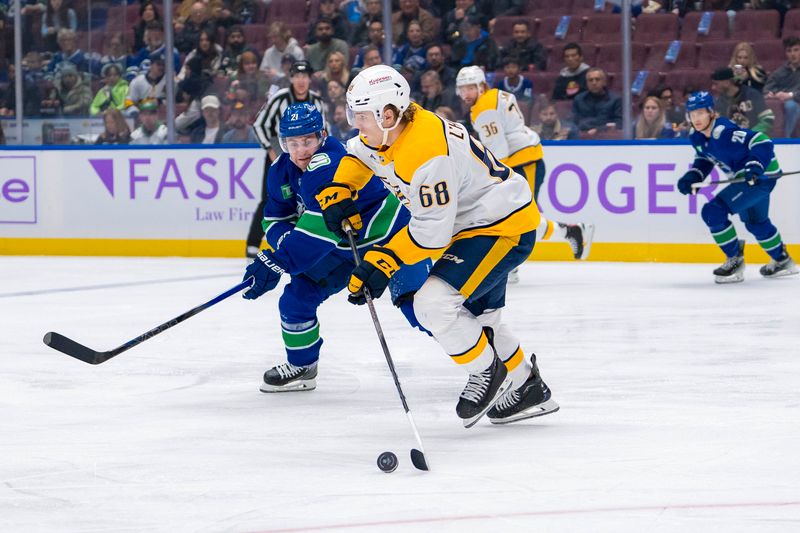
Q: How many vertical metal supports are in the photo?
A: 4